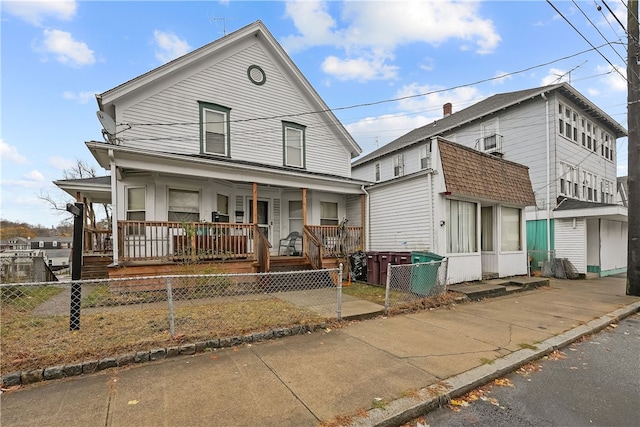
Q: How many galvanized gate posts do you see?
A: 2